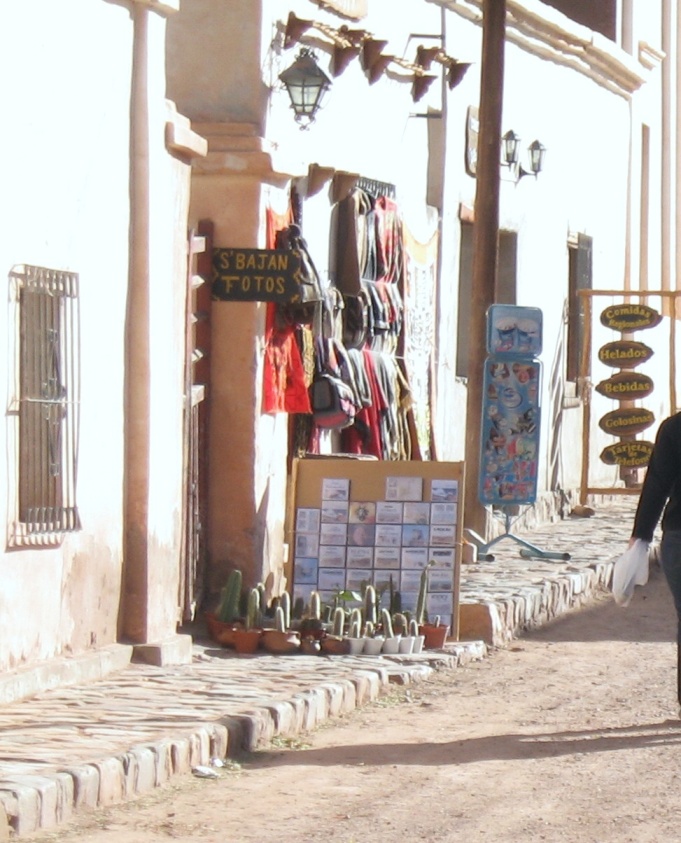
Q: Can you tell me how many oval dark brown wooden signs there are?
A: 5